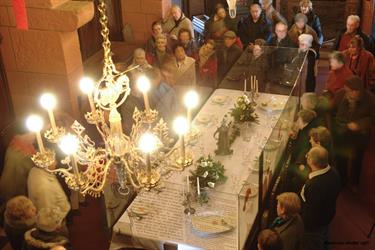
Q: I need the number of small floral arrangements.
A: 2